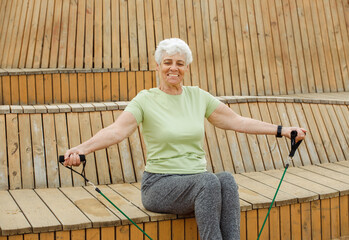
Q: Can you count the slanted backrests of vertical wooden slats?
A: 2